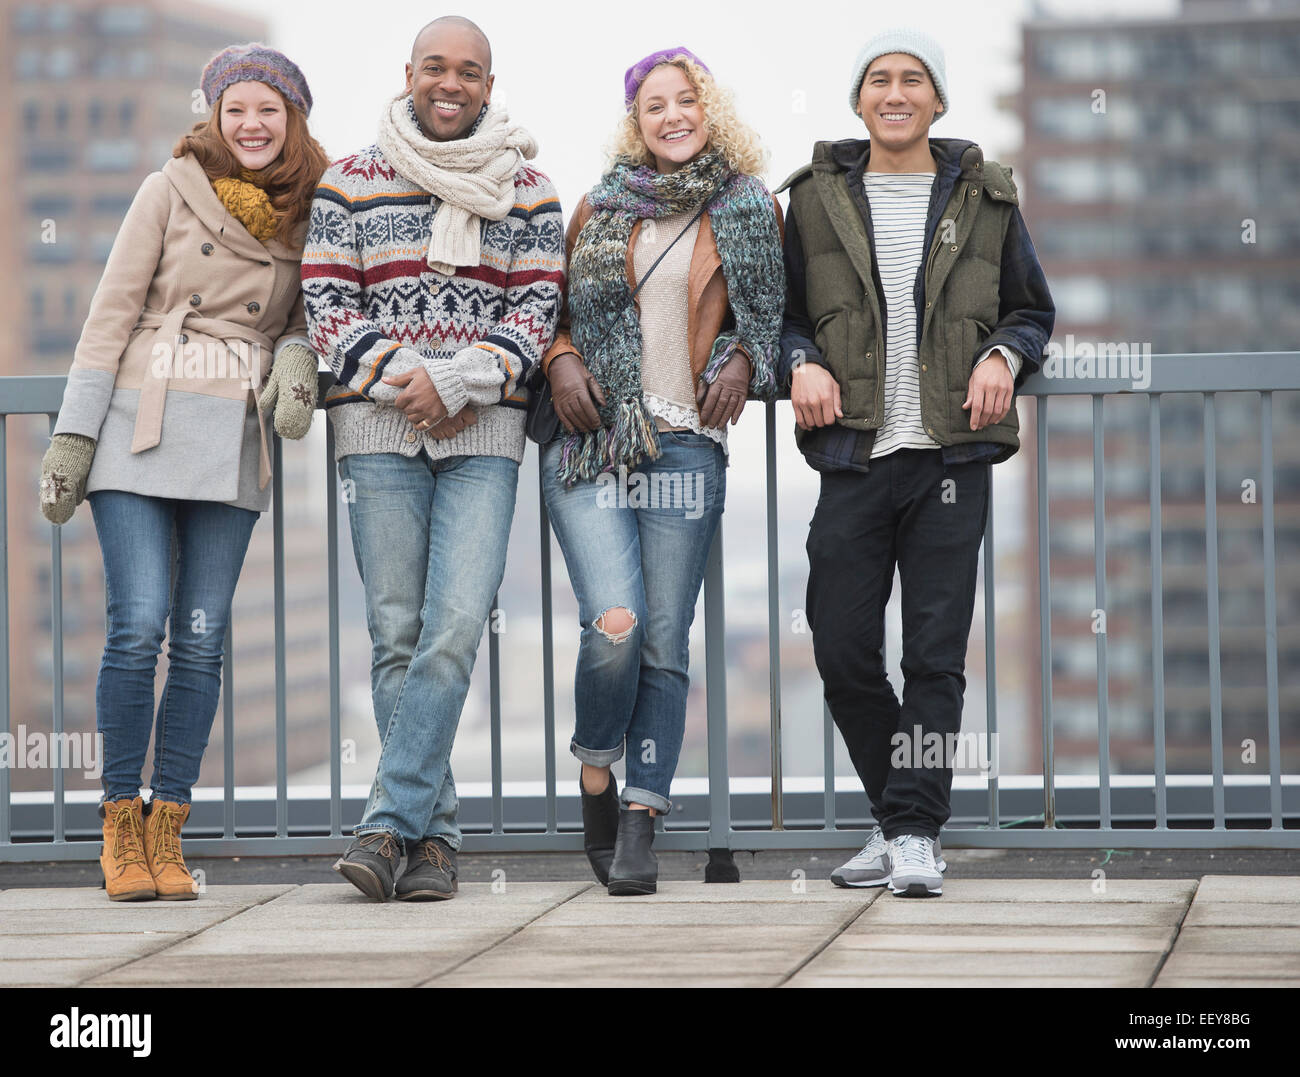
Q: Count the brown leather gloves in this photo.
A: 2